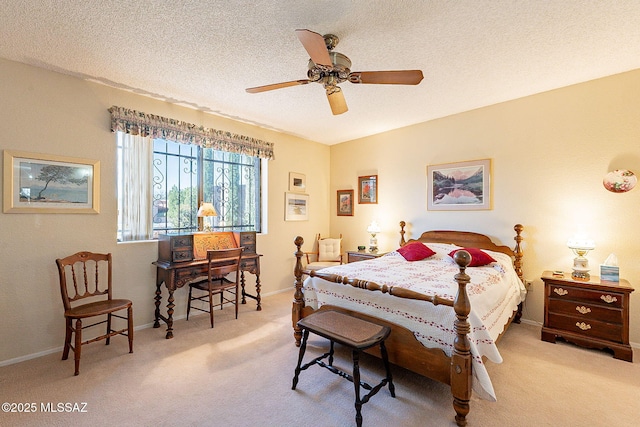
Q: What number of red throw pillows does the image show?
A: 2